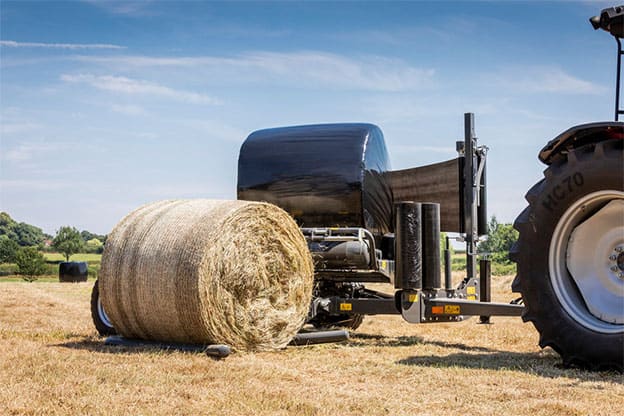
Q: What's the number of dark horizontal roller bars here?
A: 2